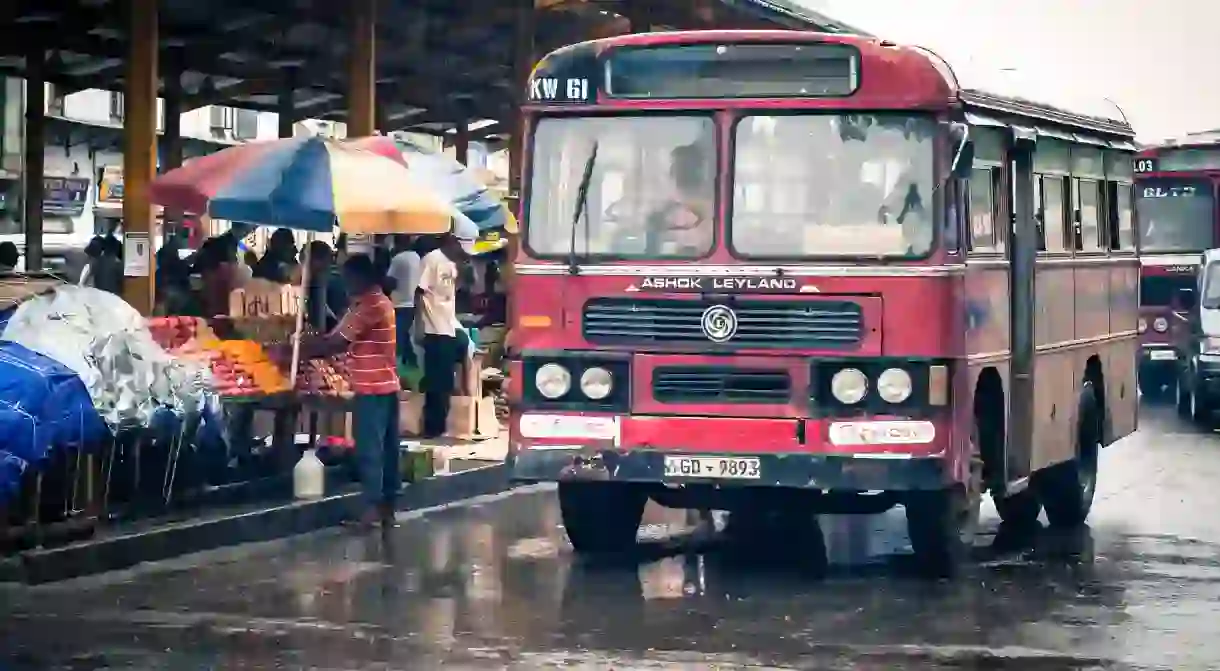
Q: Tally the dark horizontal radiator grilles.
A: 2